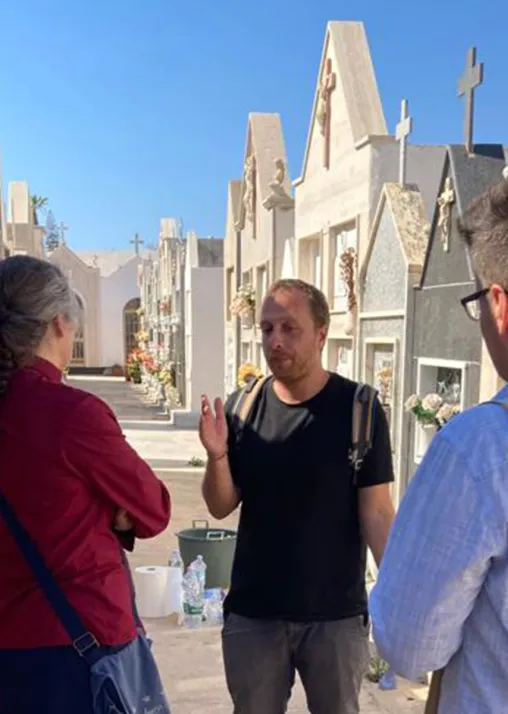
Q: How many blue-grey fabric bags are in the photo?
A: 1